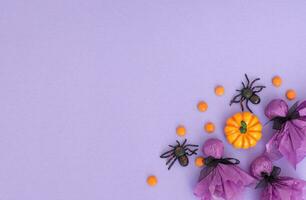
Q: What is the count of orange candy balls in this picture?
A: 8